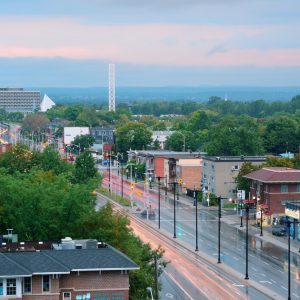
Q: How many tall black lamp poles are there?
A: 6